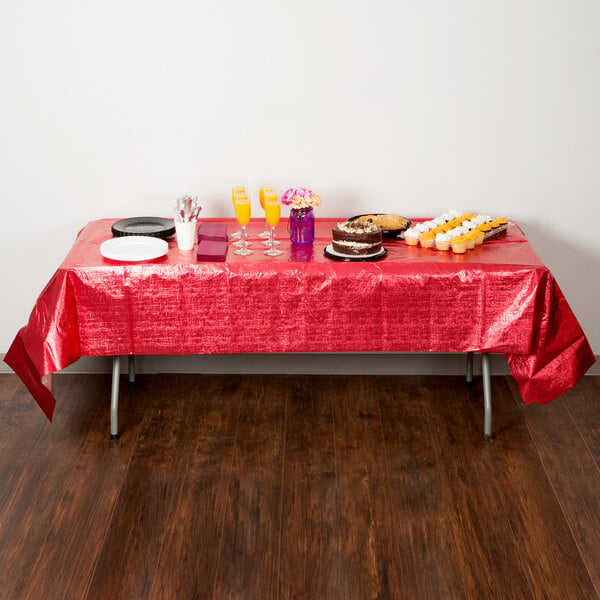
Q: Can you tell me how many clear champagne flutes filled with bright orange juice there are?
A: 6